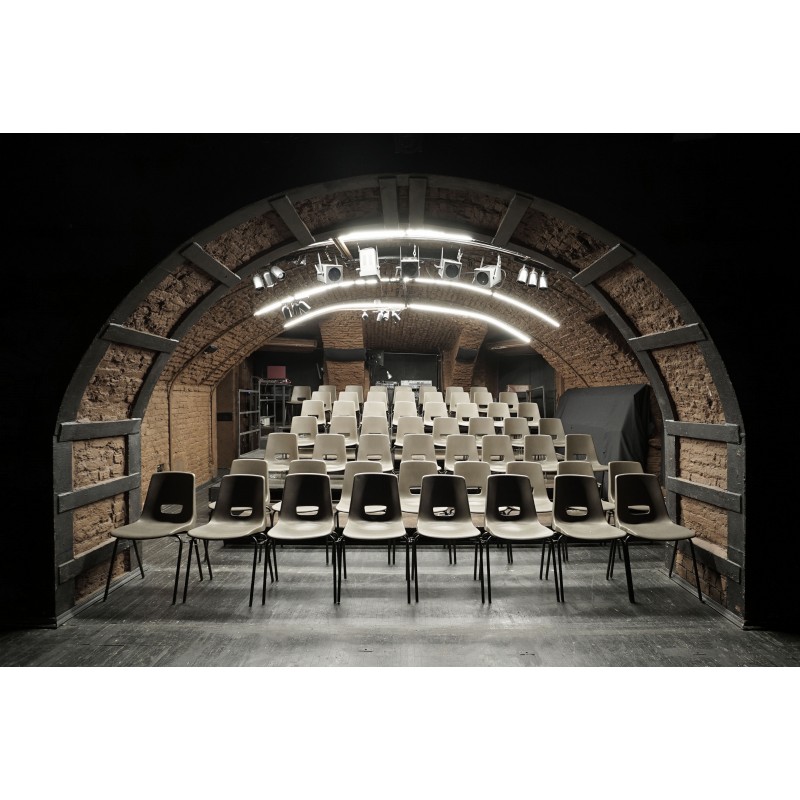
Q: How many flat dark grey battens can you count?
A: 14